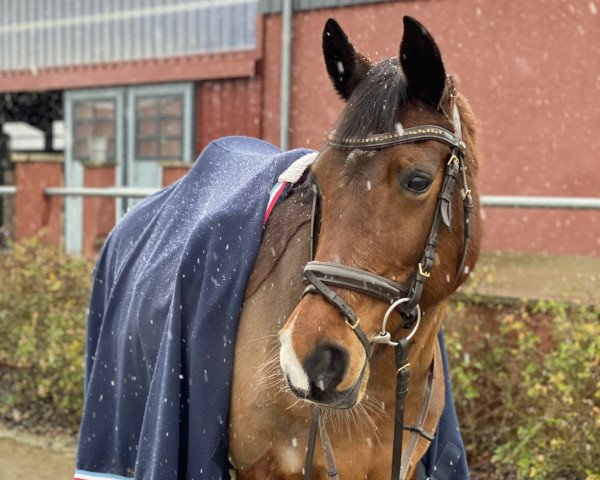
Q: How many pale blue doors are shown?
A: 2